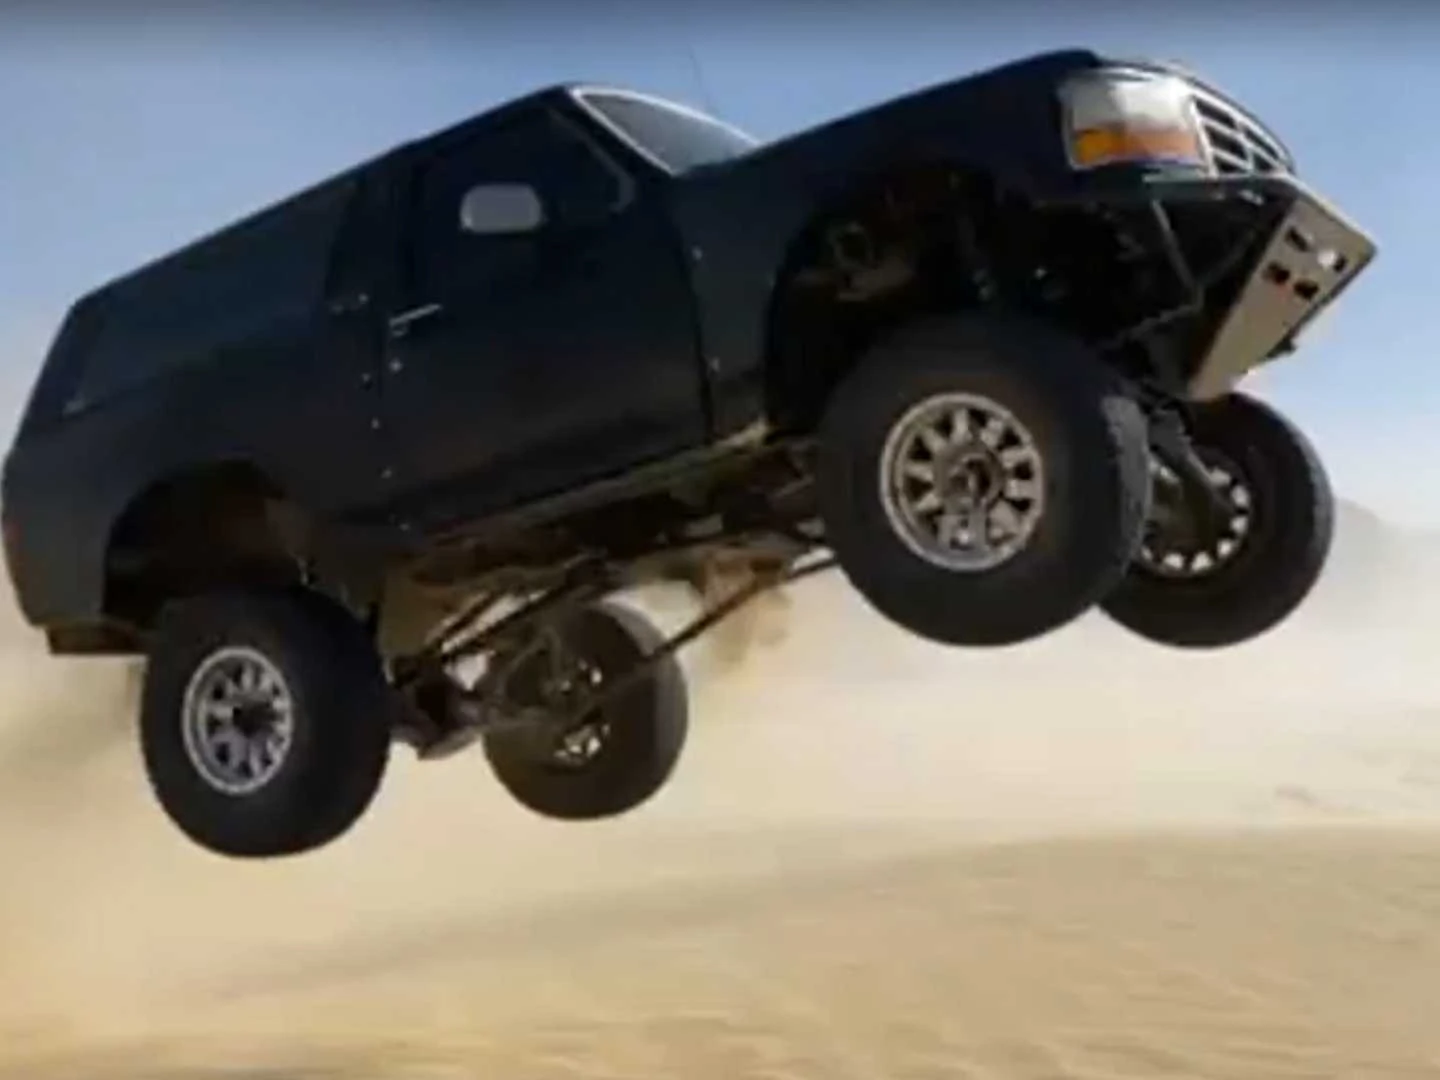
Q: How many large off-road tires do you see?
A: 4